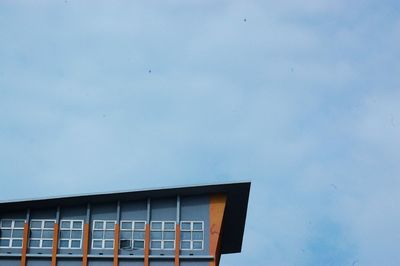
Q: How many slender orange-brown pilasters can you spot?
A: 6